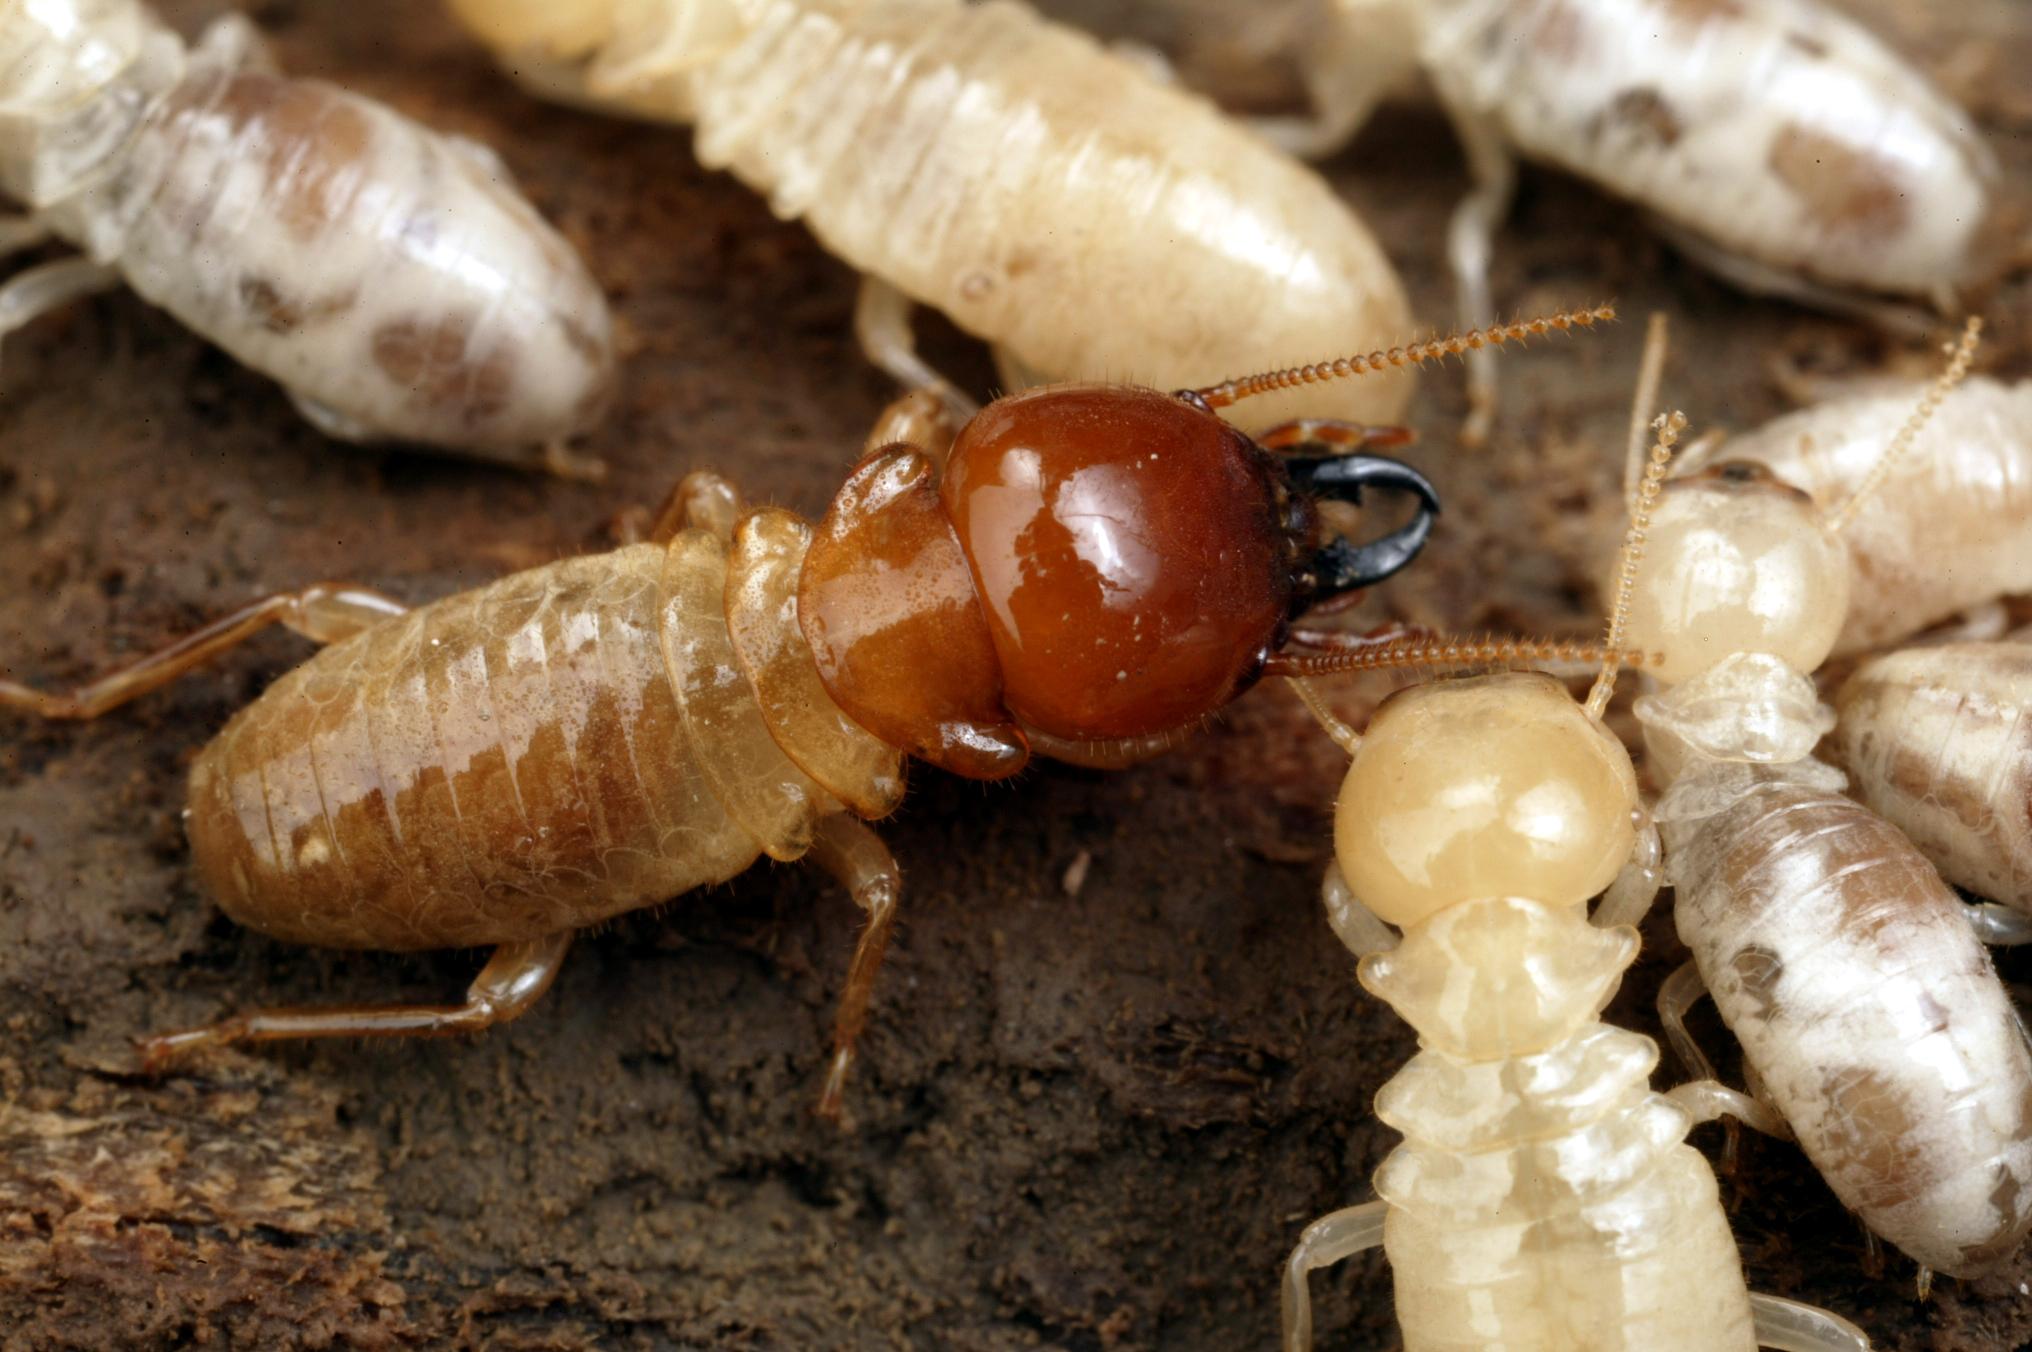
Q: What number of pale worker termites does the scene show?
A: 7